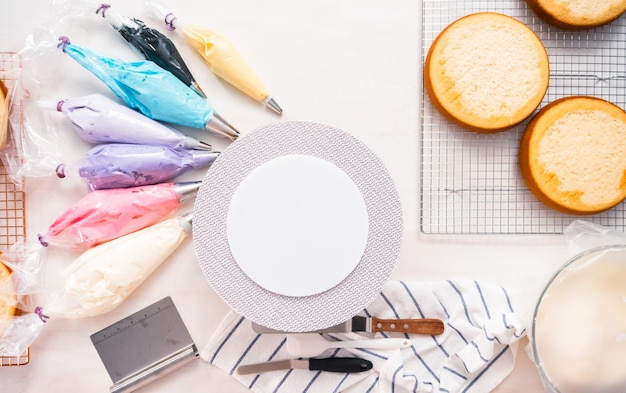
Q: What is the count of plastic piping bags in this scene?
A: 7